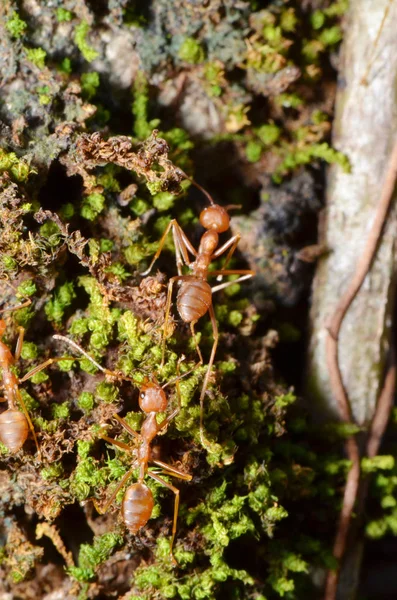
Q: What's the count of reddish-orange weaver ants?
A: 3